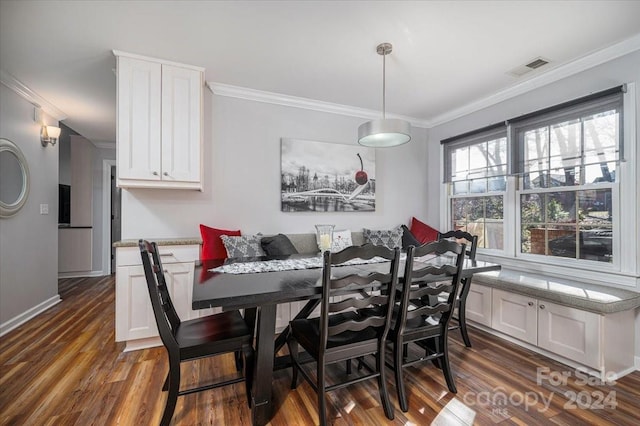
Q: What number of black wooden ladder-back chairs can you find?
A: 4